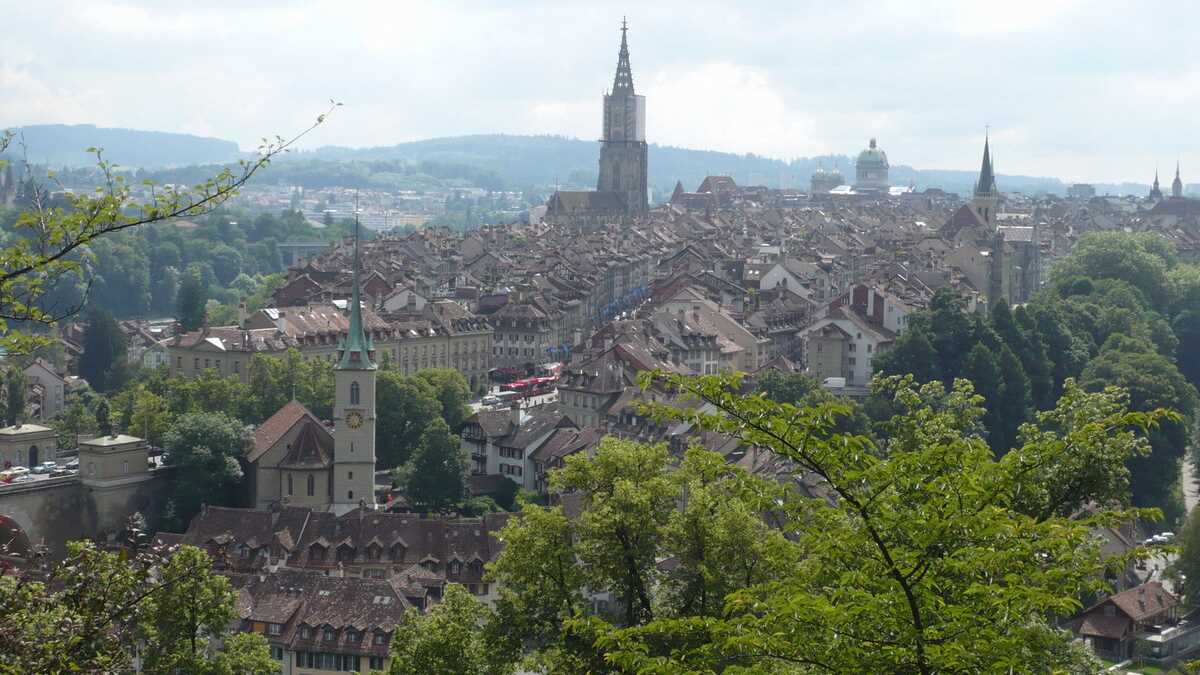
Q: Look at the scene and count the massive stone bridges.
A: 1